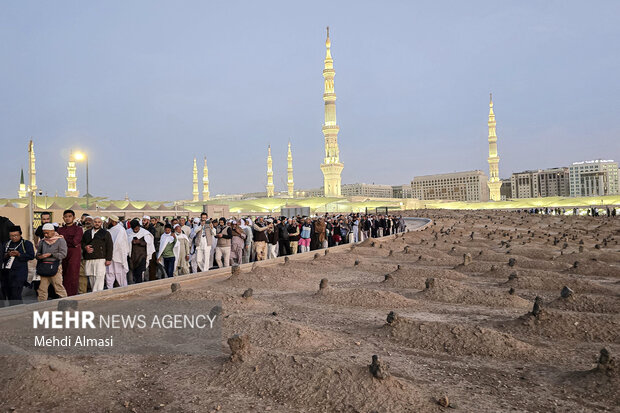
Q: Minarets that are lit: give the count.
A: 9